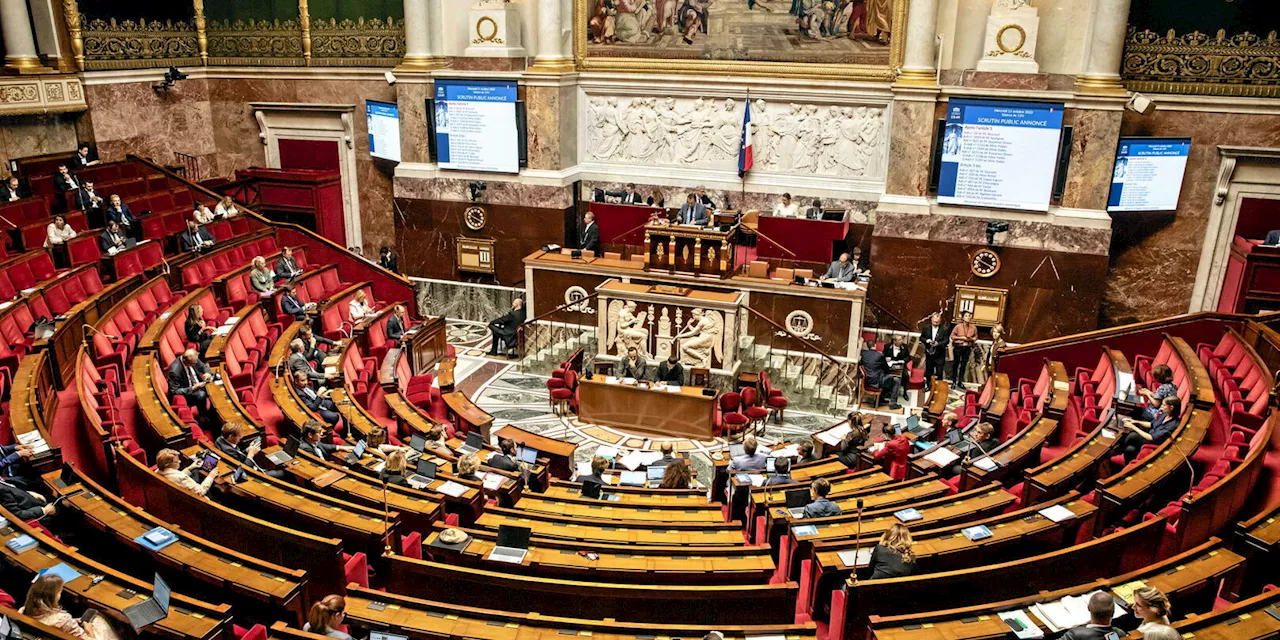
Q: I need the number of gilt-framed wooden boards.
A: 2